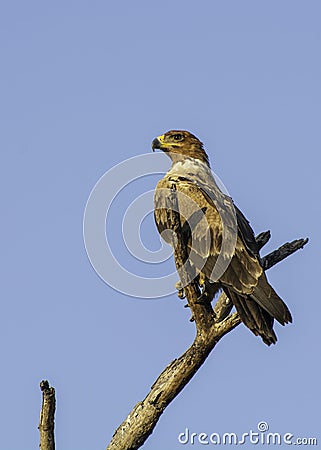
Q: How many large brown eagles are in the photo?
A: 1